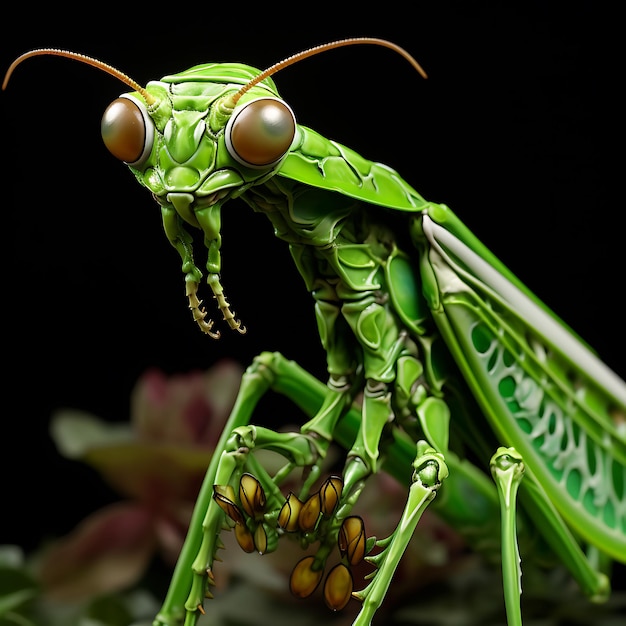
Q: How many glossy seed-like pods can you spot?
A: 10